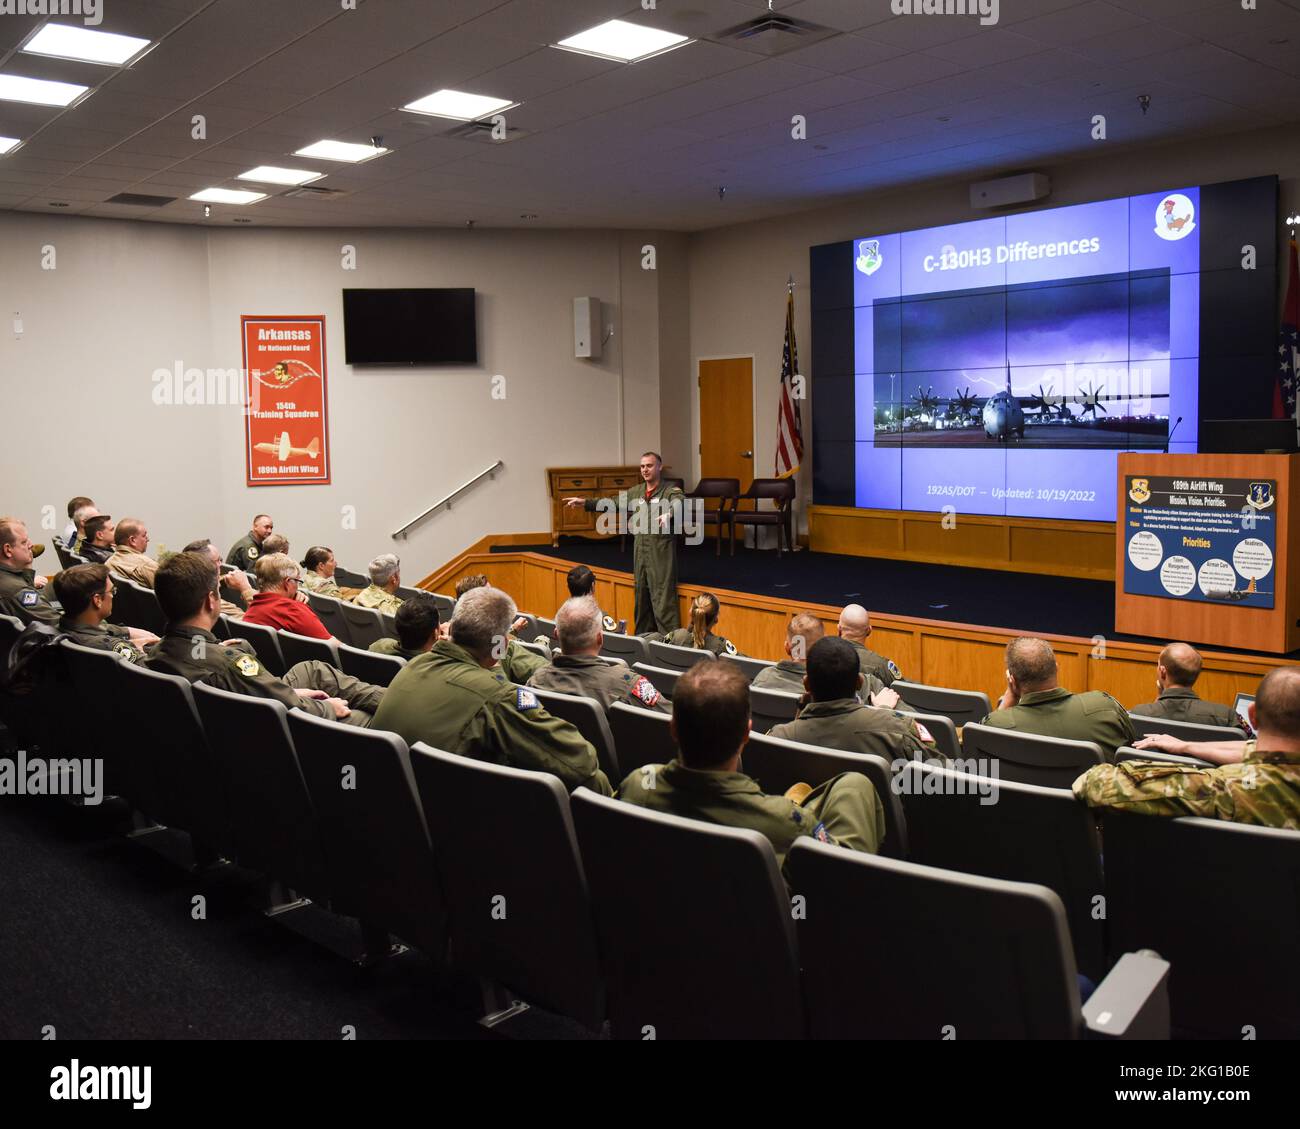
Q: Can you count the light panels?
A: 8